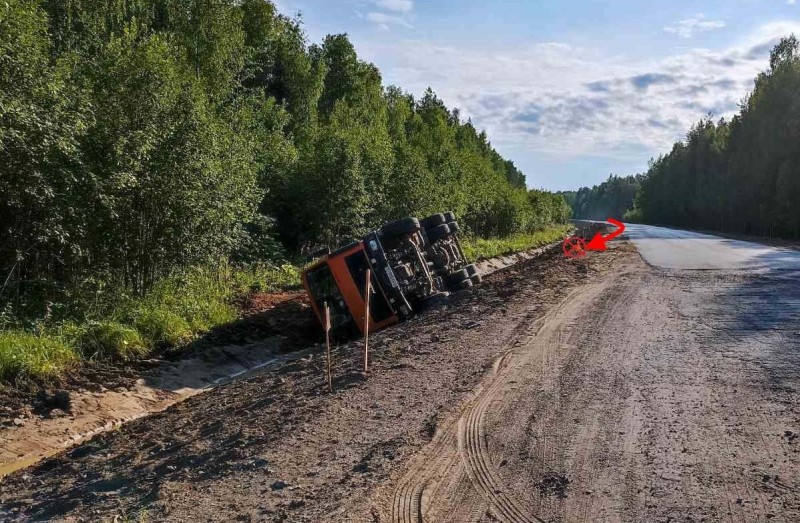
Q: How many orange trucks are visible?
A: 1